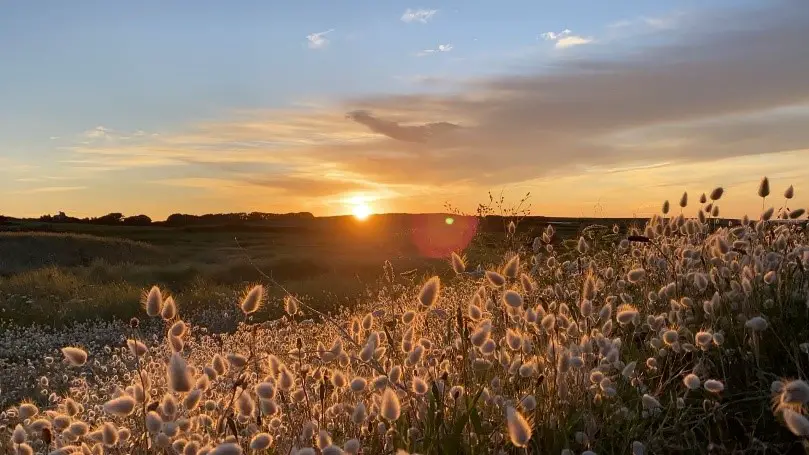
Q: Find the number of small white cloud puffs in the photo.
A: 4